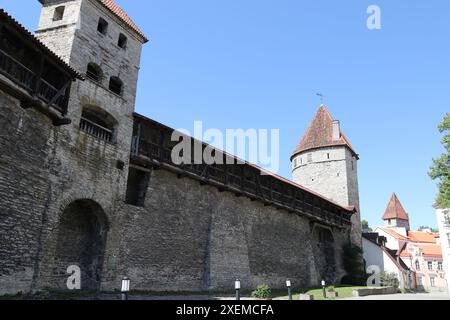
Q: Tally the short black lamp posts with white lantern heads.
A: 4